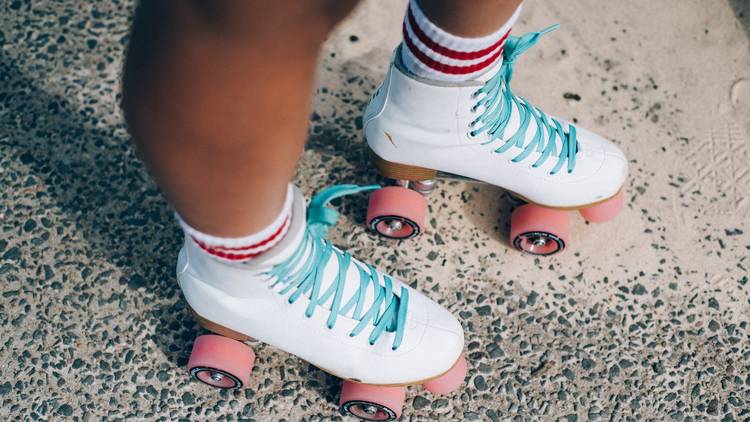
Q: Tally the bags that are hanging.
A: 0